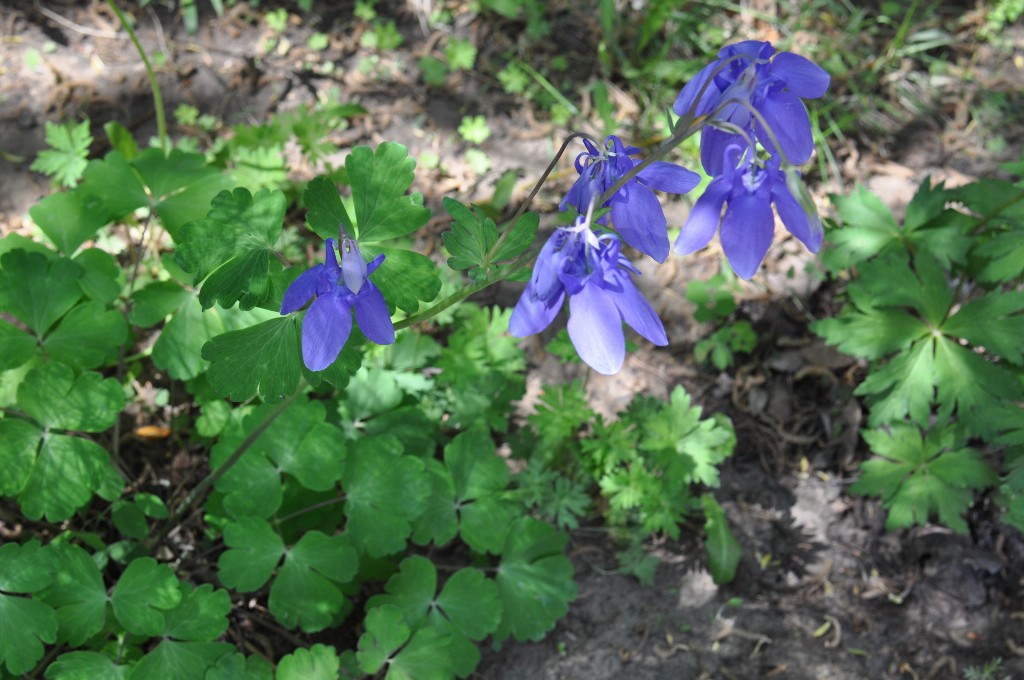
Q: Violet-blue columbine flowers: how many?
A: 5